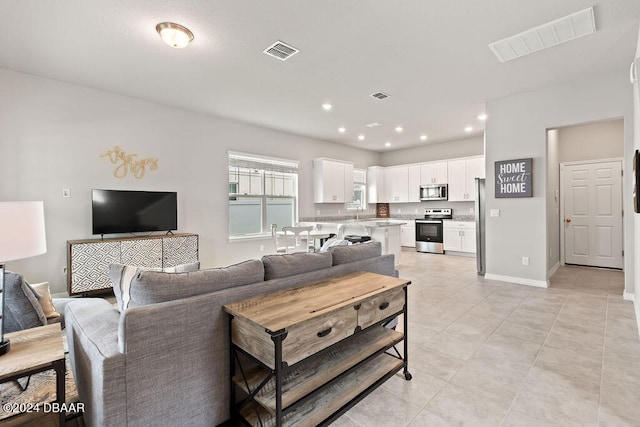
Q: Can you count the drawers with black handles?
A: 2